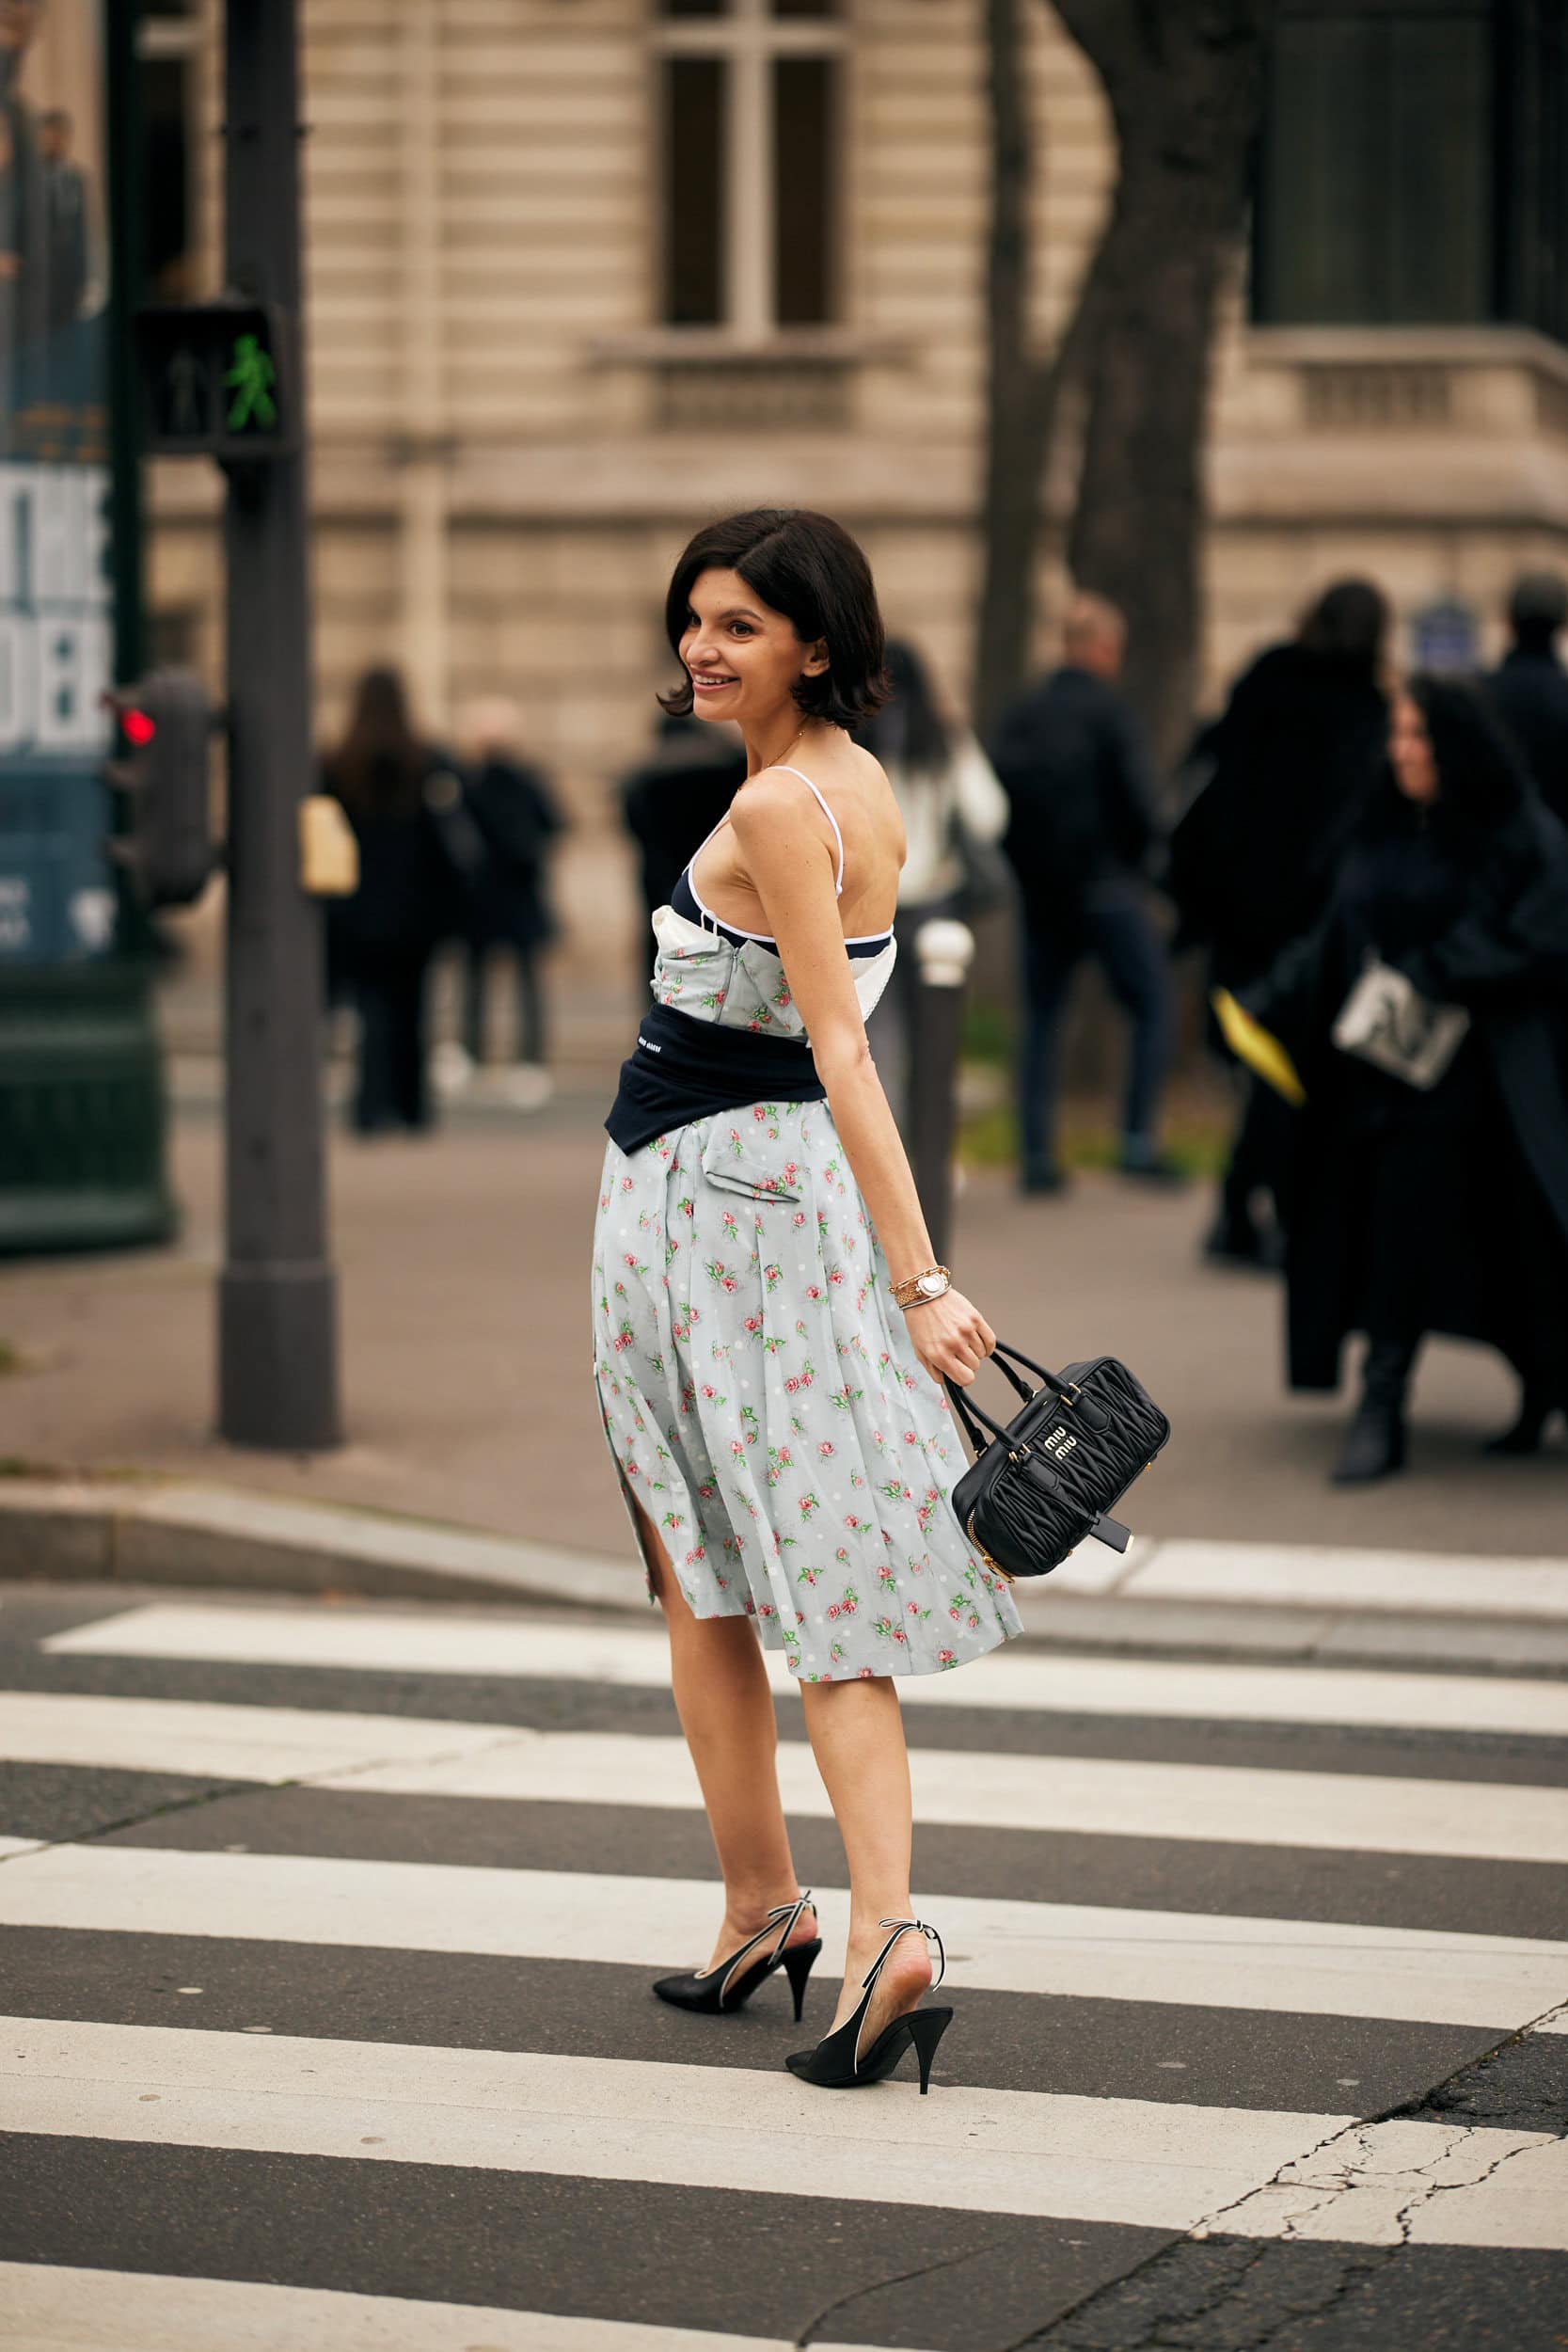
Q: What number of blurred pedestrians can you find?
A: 8